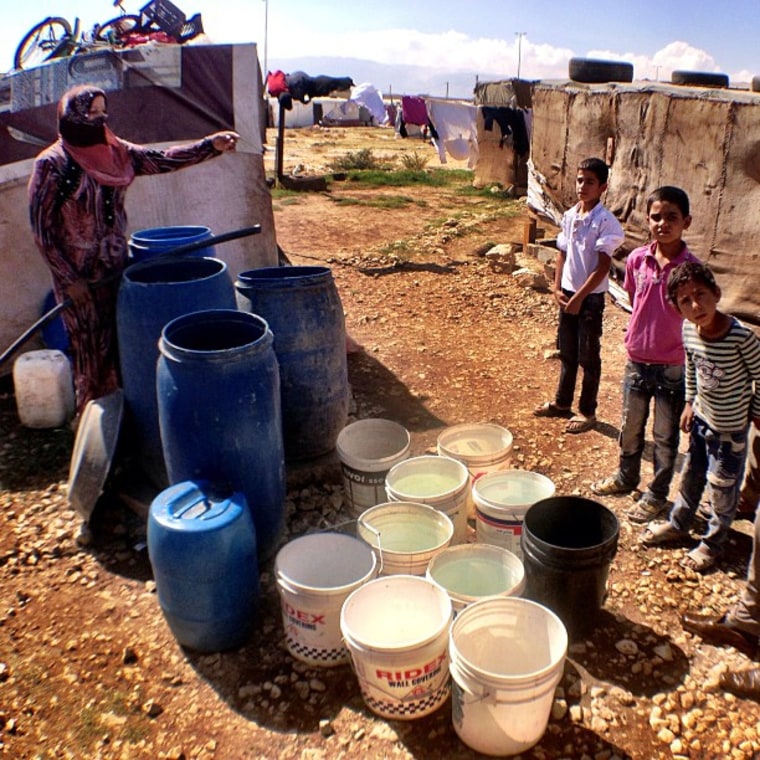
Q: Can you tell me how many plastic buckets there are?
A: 10